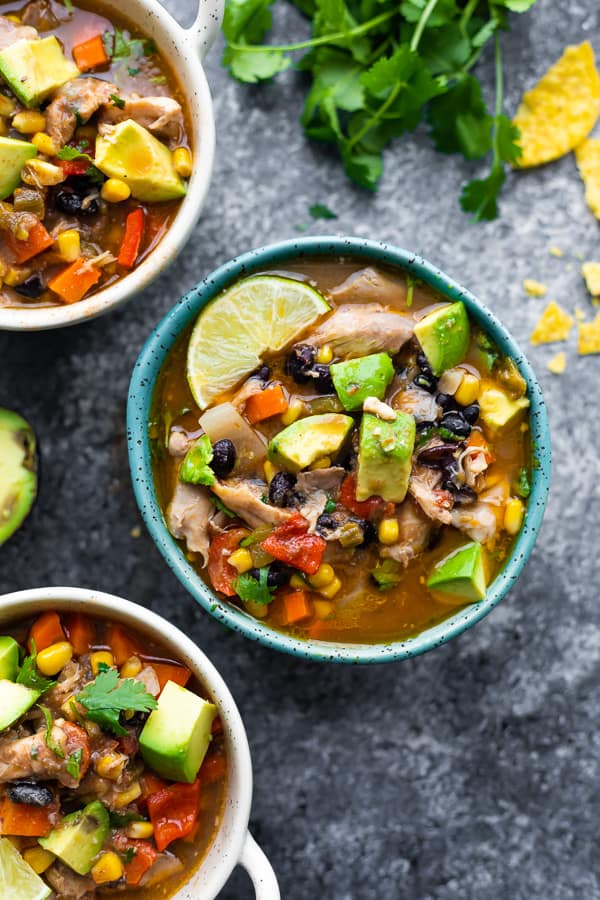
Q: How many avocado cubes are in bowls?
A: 13